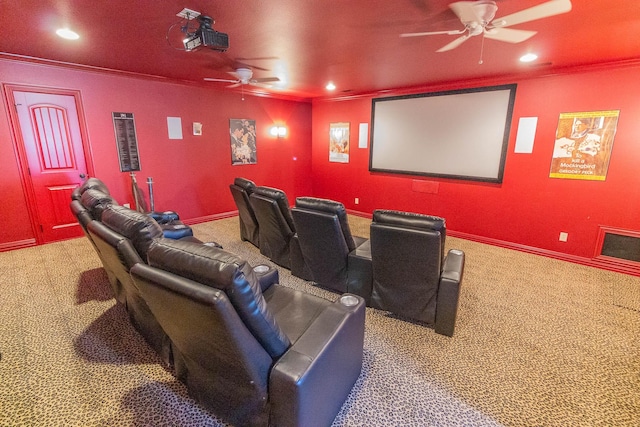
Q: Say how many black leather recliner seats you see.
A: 8